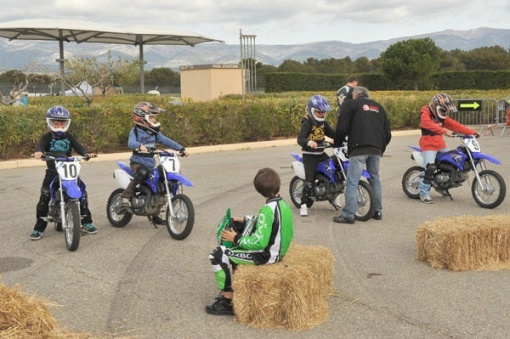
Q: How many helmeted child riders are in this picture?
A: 4